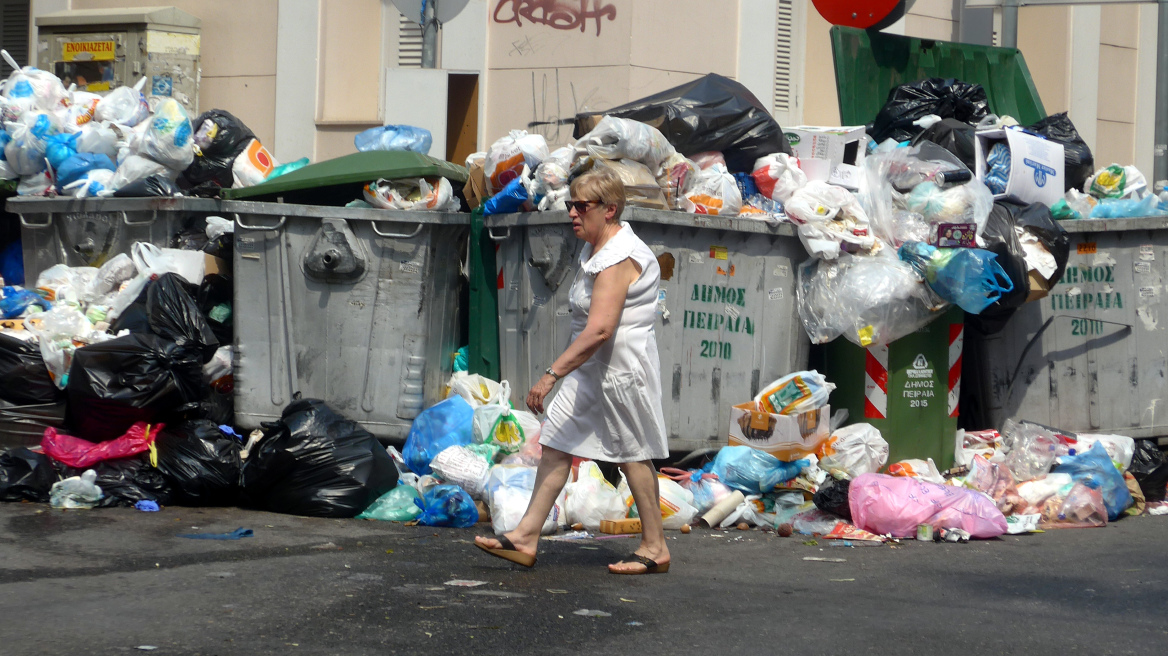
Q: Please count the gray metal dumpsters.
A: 4